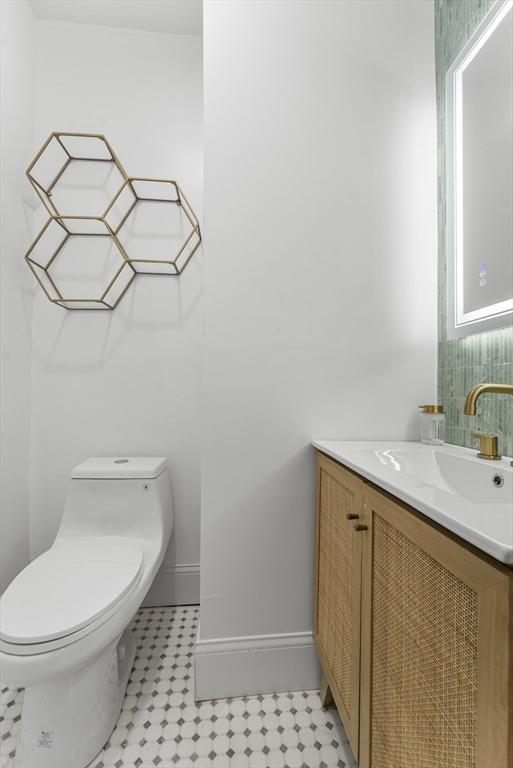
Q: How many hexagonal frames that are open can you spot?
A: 3